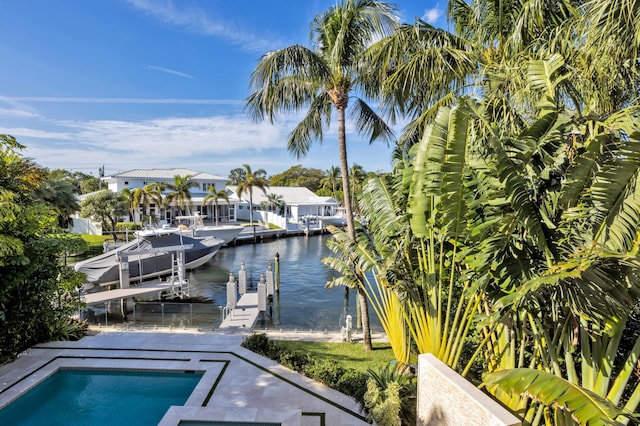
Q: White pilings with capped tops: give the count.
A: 4